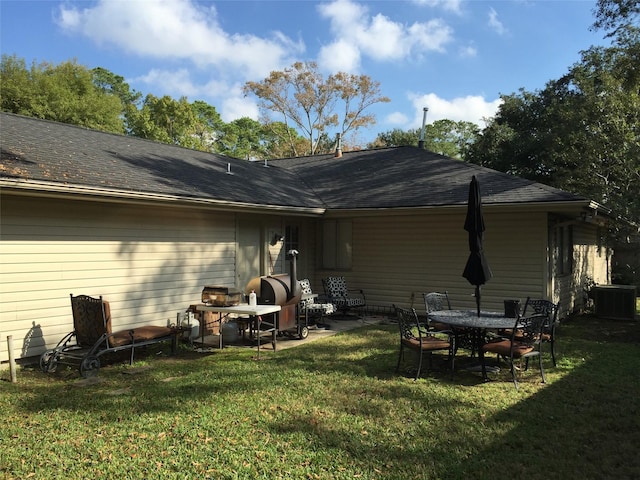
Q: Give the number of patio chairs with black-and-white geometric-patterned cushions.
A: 2